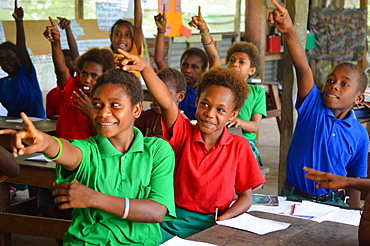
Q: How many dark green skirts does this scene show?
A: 1